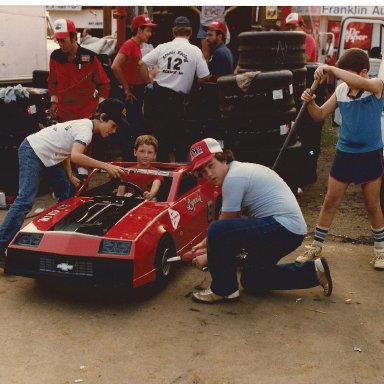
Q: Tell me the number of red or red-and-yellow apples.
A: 0